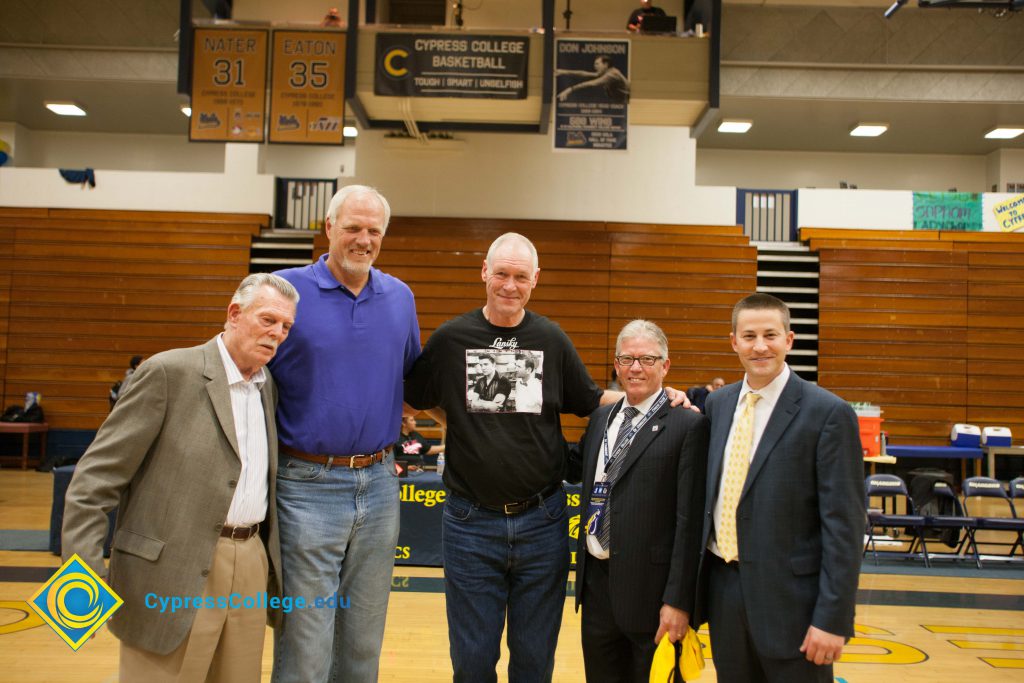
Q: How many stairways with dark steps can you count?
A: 2